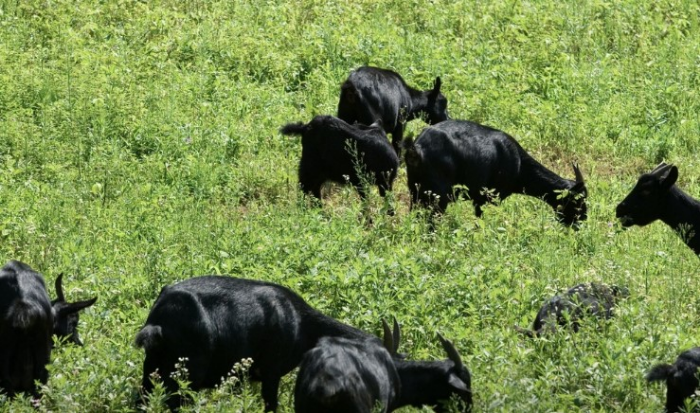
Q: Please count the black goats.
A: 9